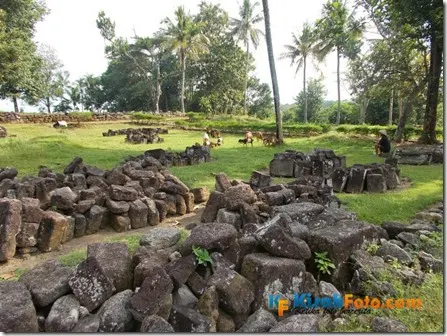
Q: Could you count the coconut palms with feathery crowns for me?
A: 4